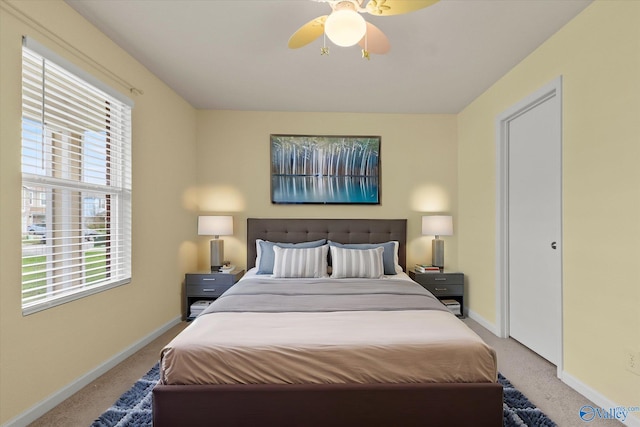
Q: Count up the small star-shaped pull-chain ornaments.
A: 2